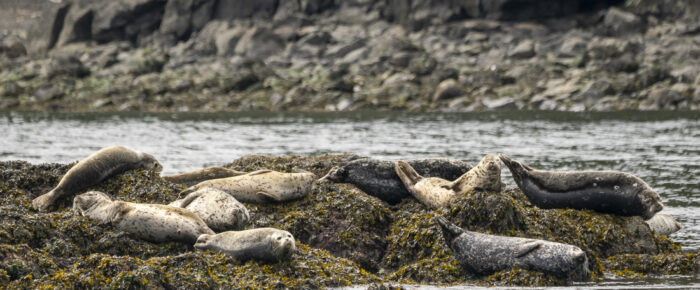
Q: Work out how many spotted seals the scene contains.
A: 11